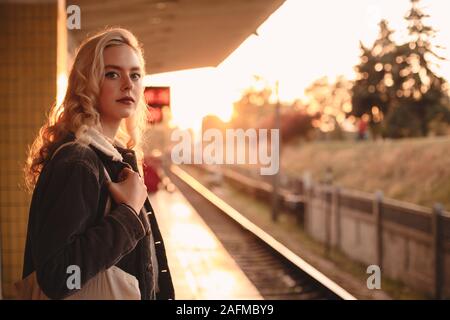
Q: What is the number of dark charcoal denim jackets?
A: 1